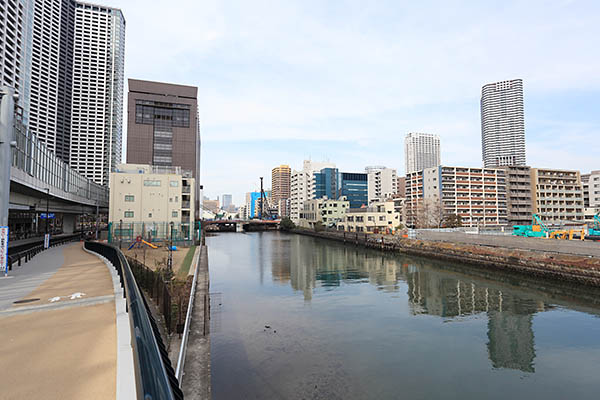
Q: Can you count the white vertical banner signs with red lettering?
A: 2